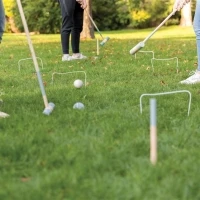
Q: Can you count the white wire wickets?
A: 5